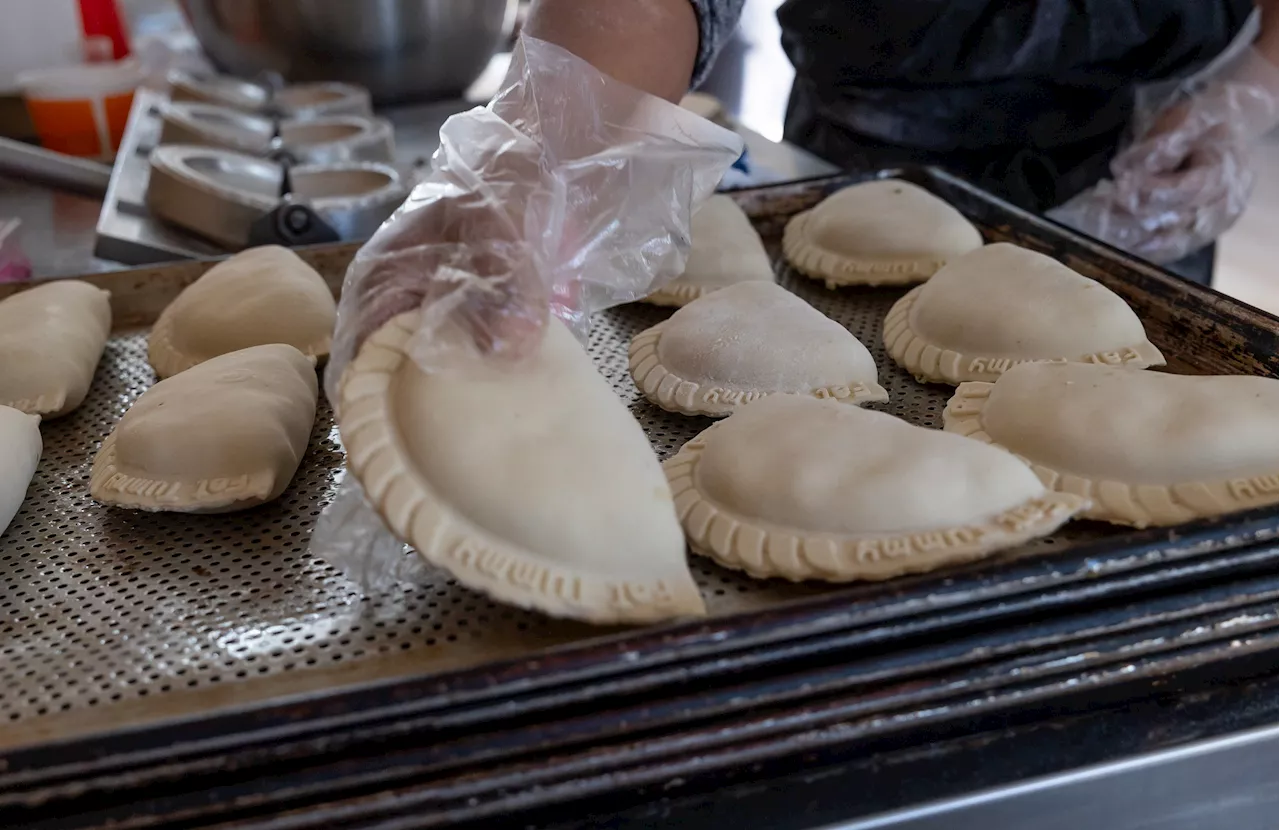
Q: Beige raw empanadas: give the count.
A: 11